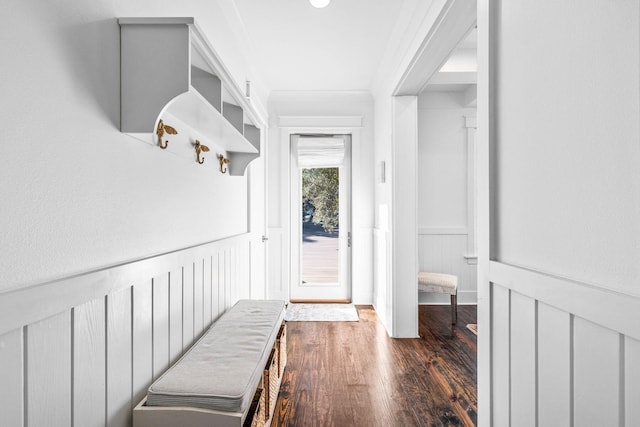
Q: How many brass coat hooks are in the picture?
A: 3